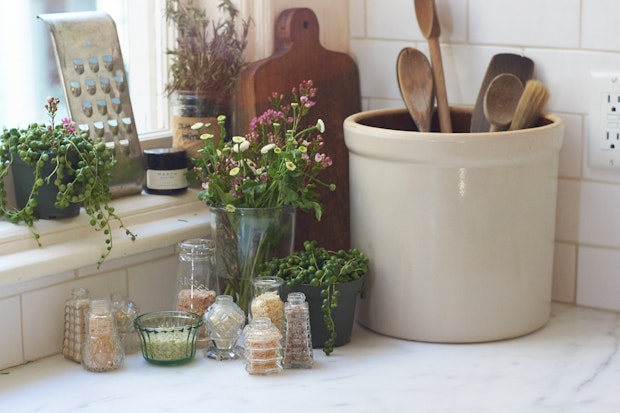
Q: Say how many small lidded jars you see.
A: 1